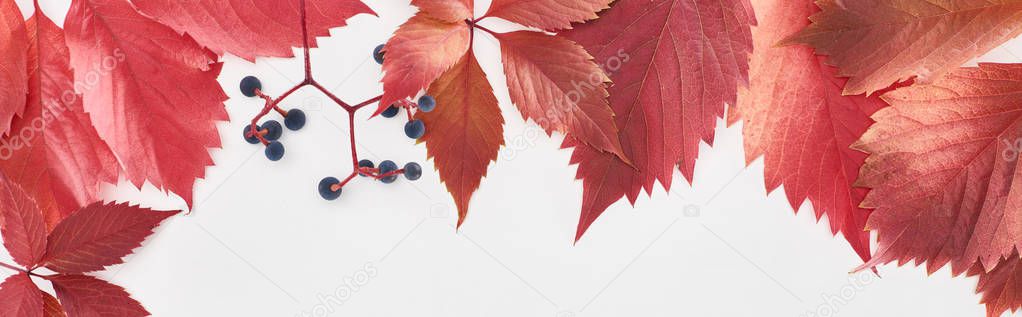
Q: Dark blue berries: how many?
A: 13